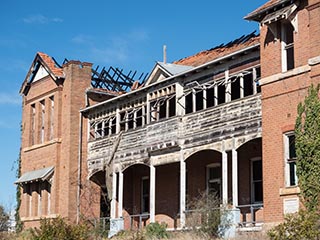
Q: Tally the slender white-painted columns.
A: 6